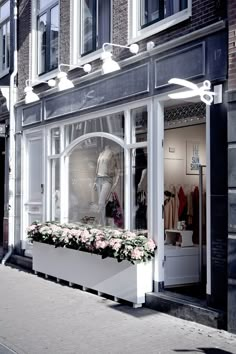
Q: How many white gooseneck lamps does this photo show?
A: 3